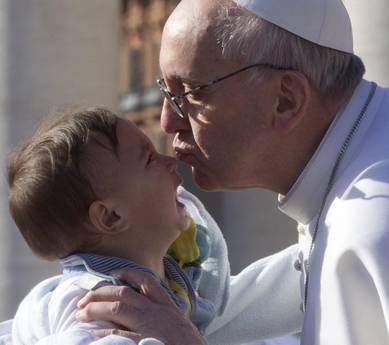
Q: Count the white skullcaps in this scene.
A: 1